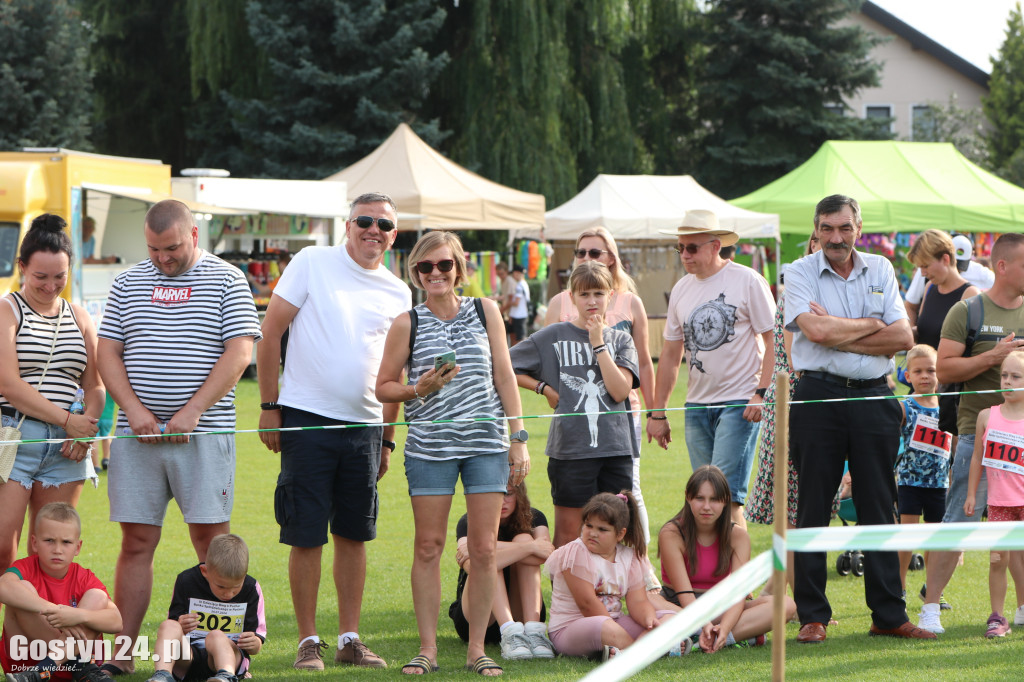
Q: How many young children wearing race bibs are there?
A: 3